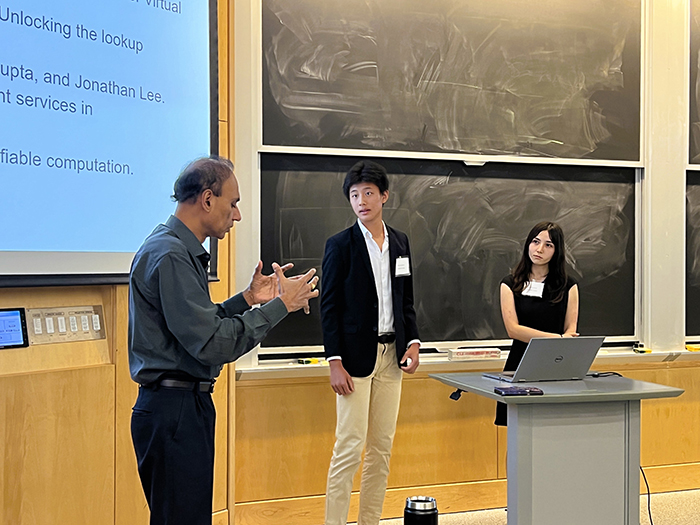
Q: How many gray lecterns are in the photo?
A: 1